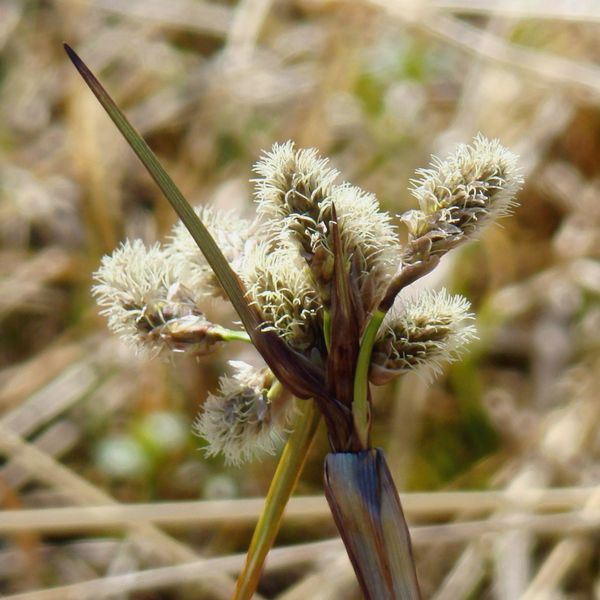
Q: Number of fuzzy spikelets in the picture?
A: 8